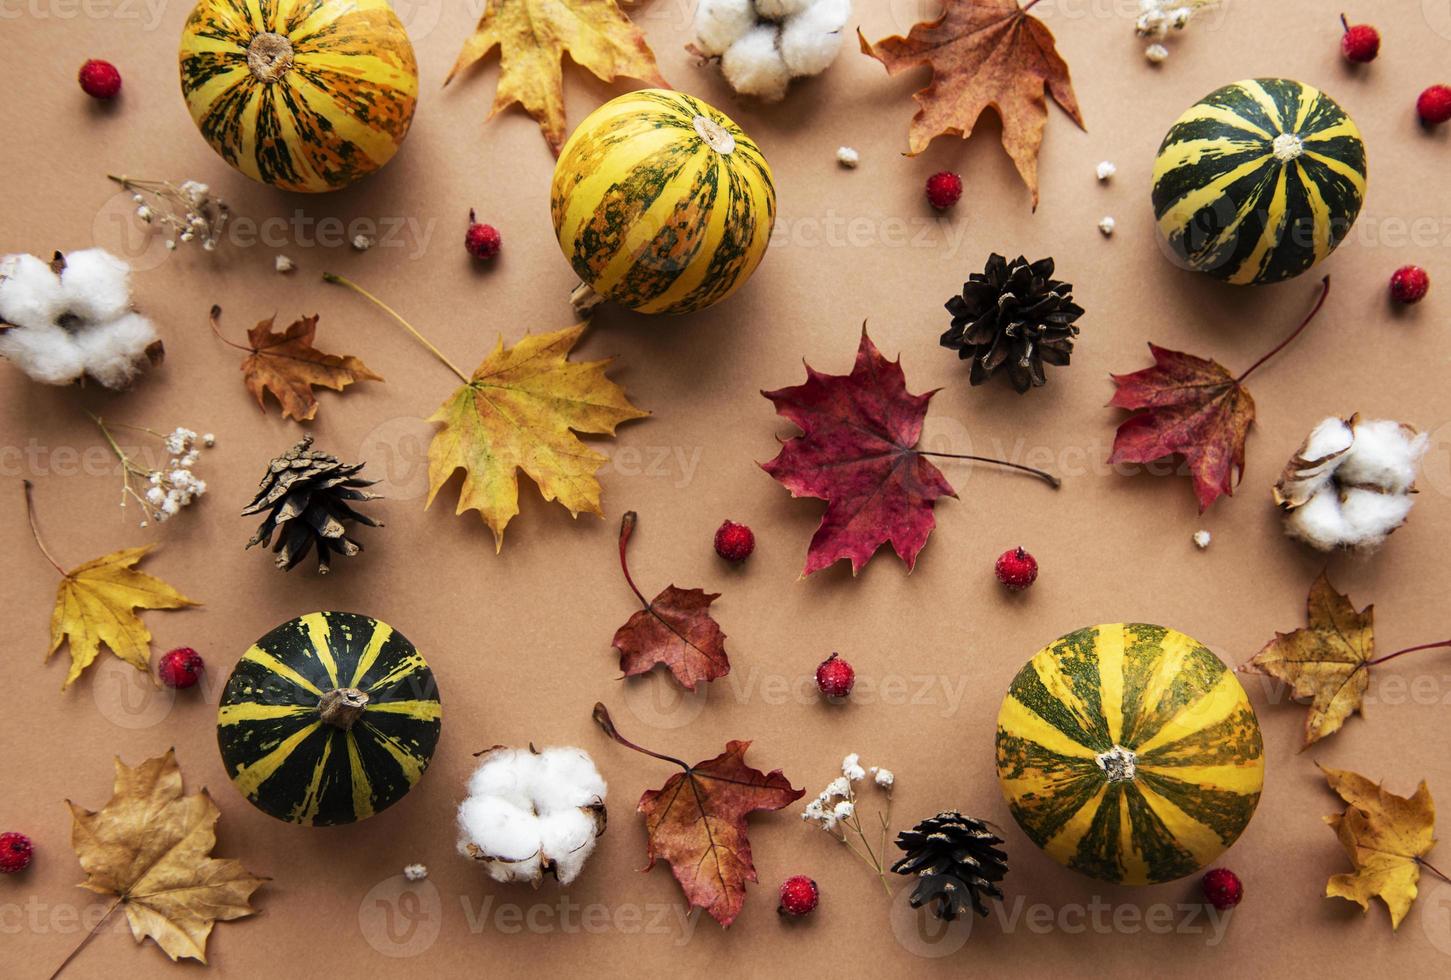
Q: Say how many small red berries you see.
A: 13